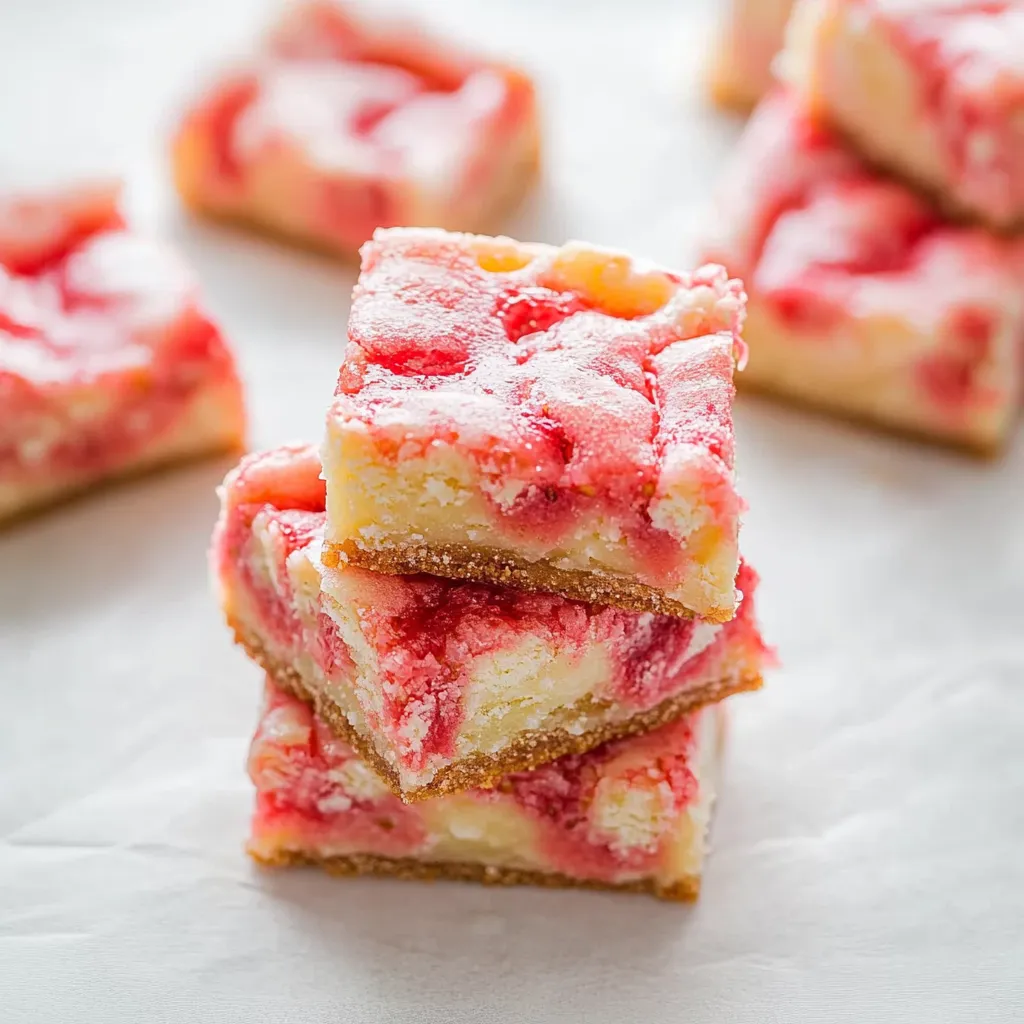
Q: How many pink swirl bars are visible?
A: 8